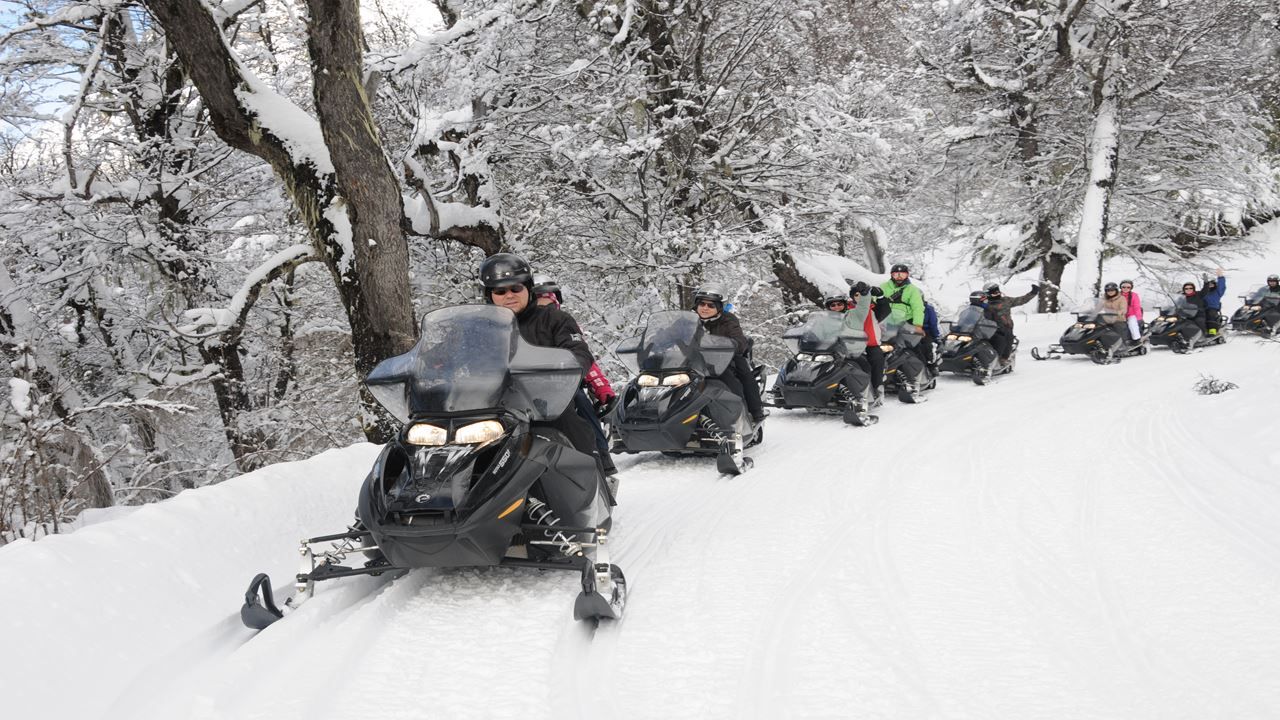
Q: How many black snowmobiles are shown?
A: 8